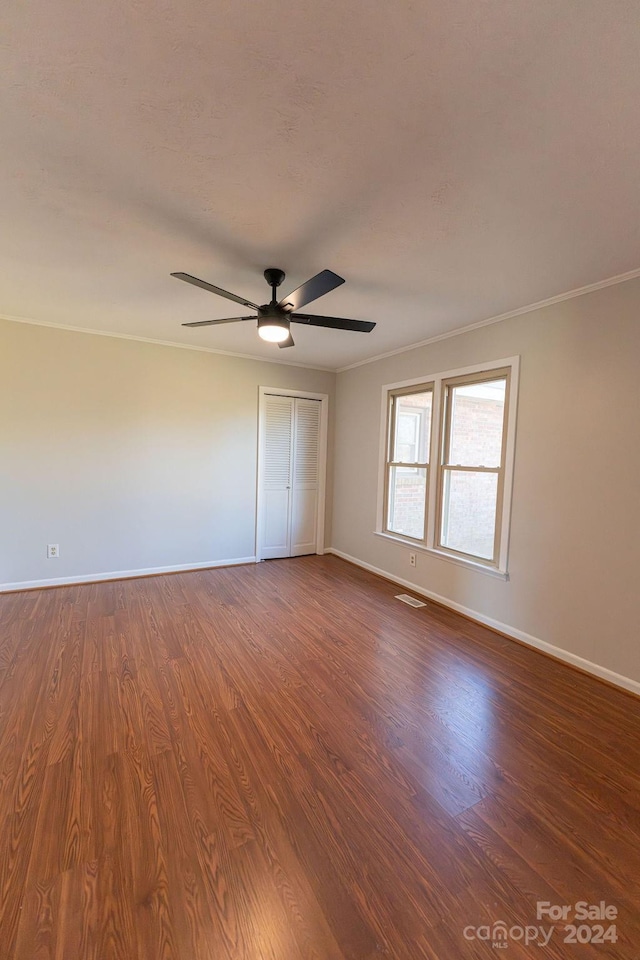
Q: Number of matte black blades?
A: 5